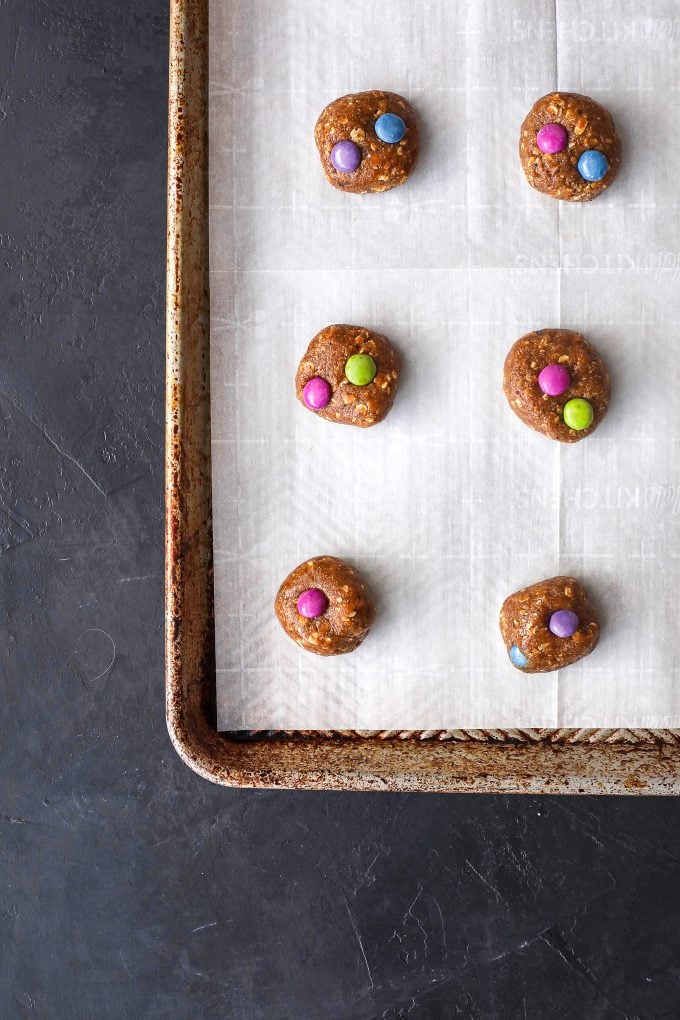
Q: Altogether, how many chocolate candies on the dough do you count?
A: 11